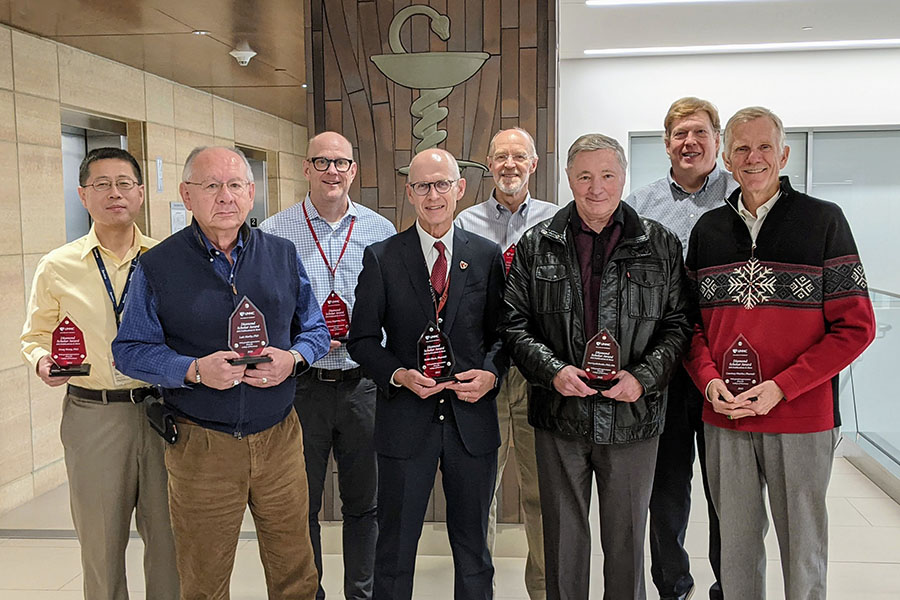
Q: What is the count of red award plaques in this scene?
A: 7